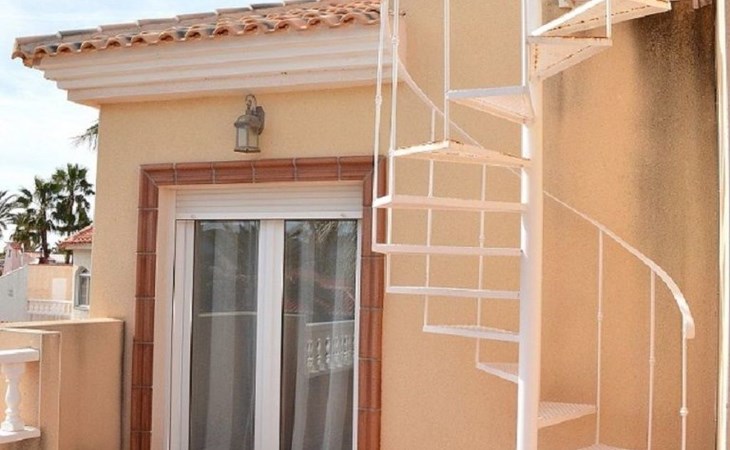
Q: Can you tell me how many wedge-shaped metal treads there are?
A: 11